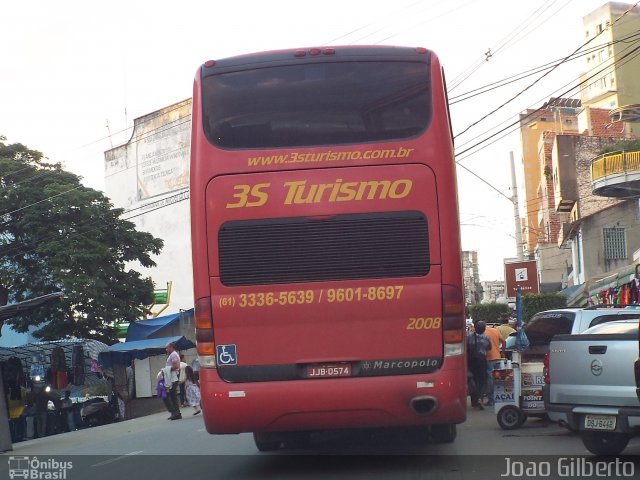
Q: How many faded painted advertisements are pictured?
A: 1